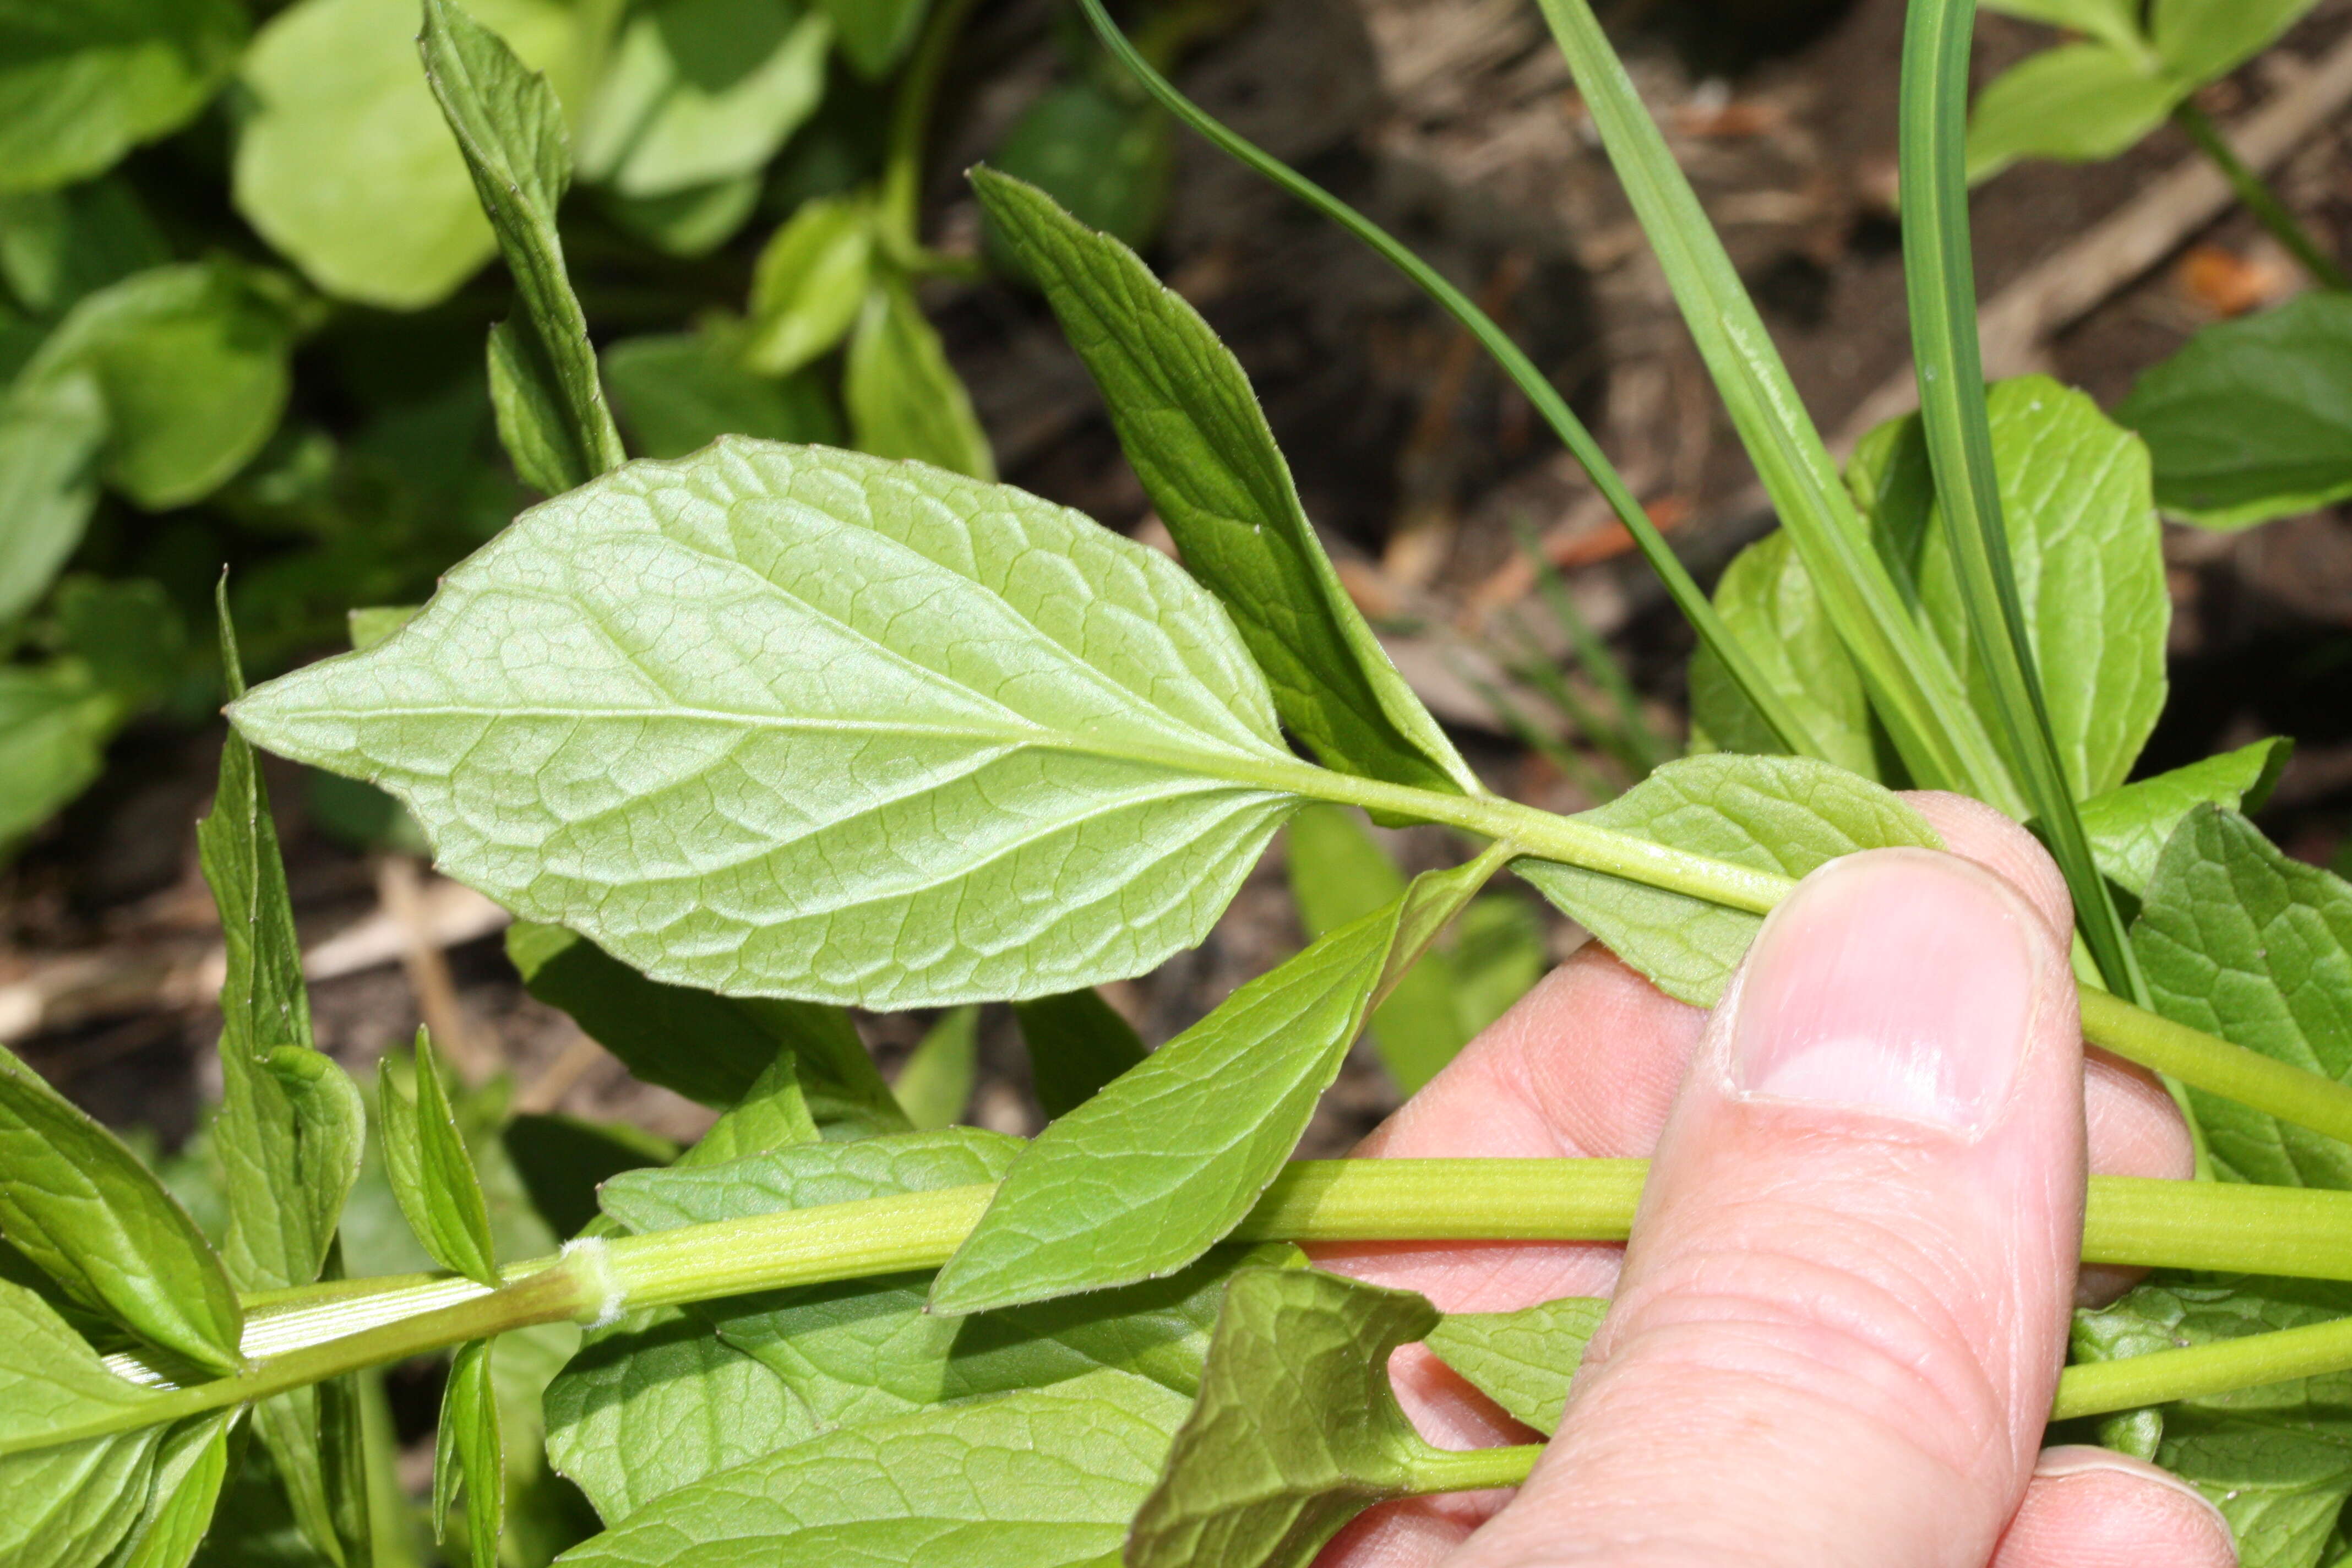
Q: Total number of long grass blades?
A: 3